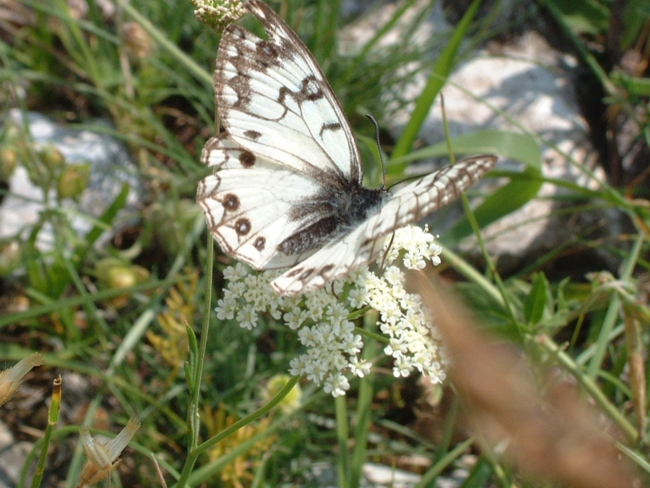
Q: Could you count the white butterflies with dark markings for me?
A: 1